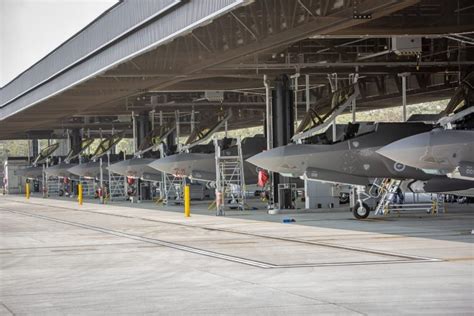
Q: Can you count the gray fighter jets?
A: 7